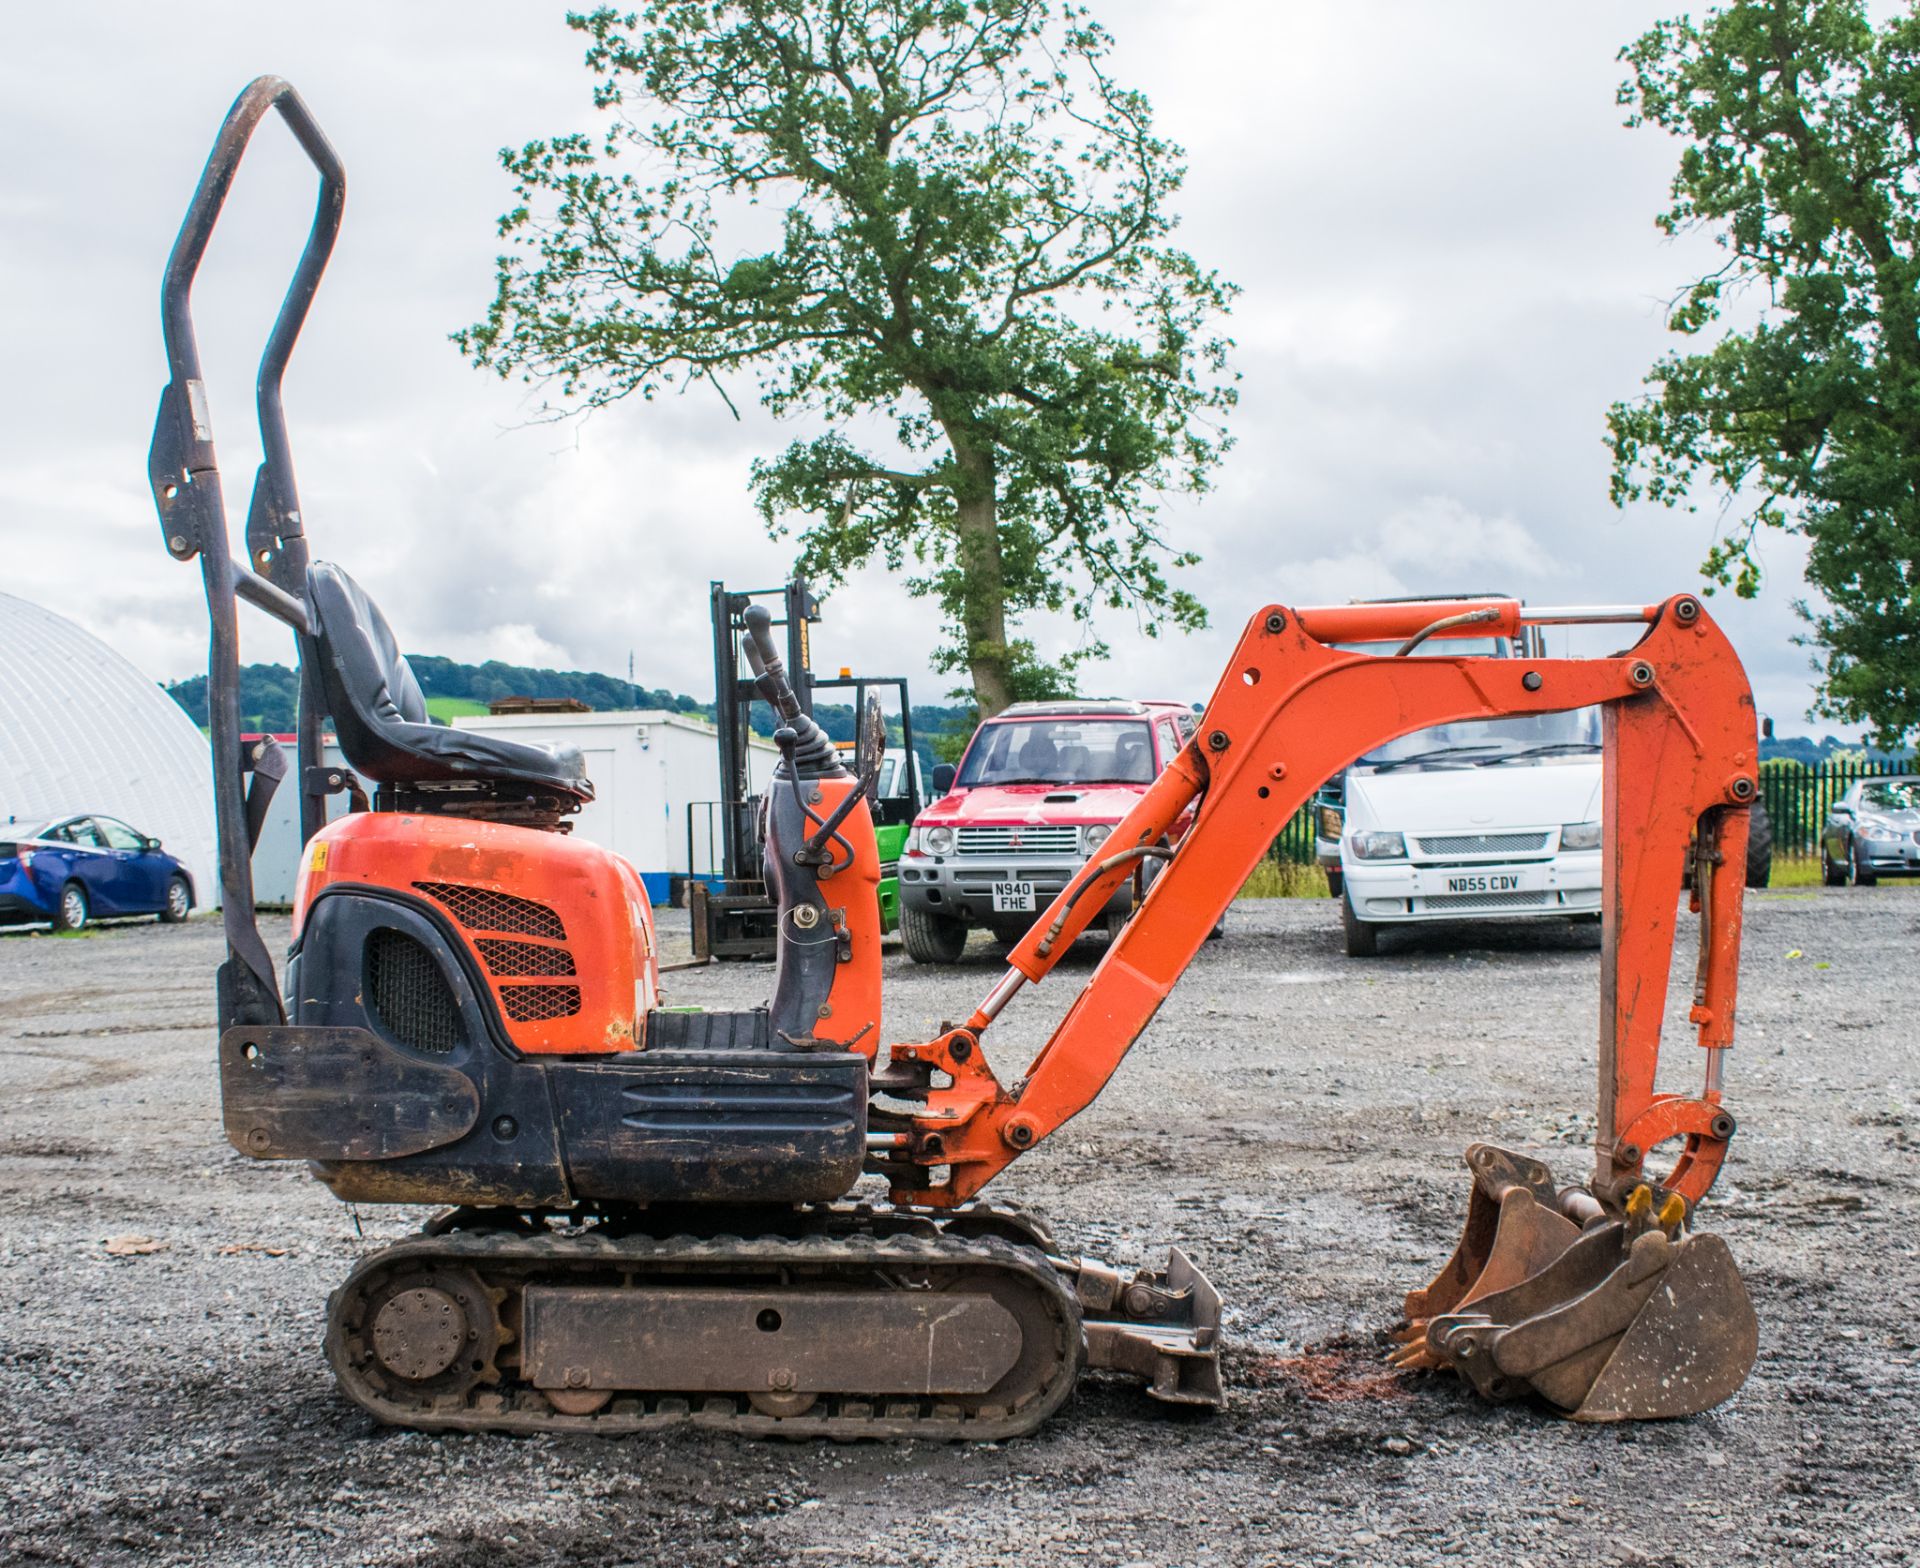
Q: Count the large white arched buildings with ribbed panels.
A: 1